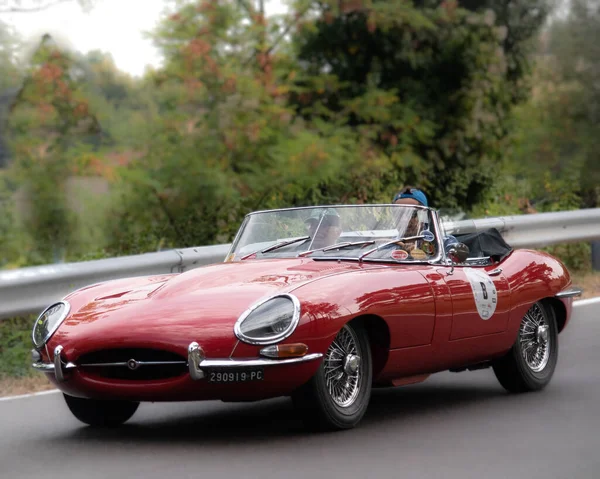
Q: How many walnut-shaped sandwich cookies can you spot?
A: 0